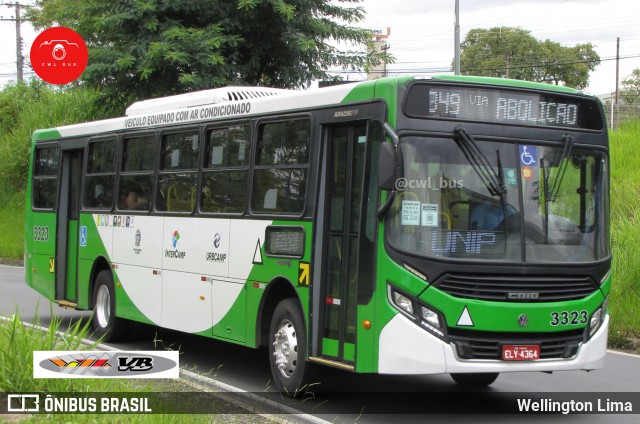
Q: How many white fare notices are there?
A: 2